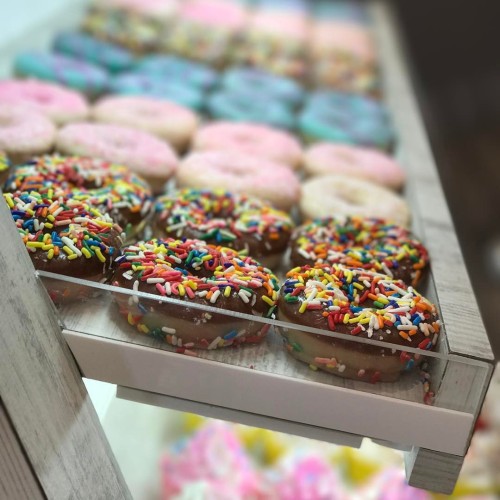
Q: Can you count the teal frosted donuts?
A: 8